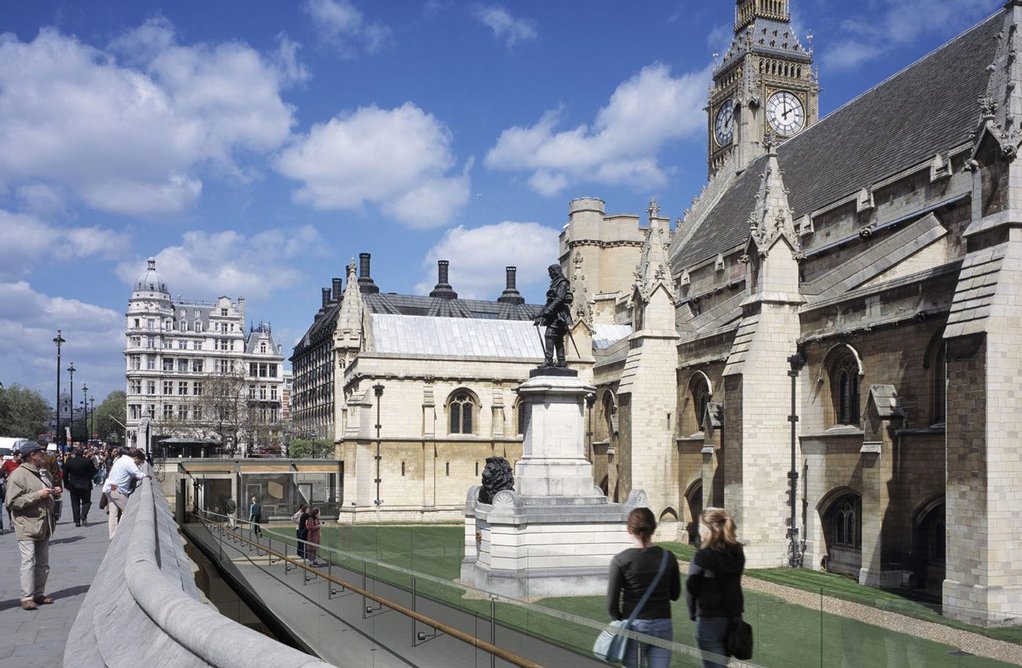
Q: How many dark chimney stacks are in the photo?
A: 6